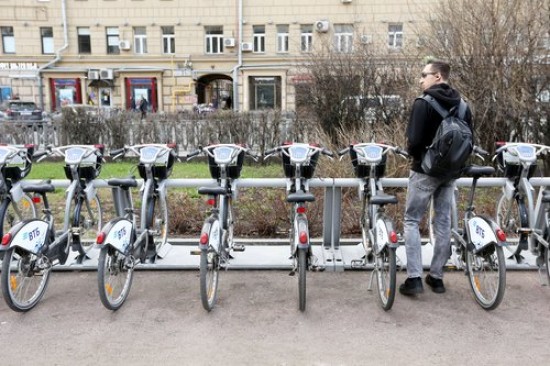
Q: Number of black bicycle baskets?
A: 7